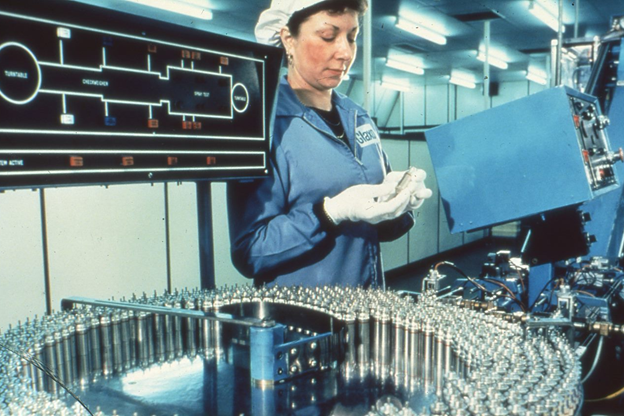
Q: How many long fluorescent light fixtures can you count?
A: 8